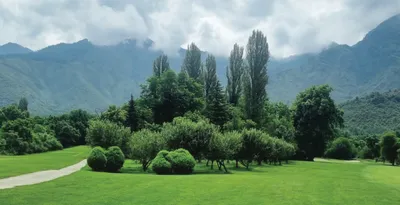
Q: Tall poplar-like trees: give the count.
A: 5